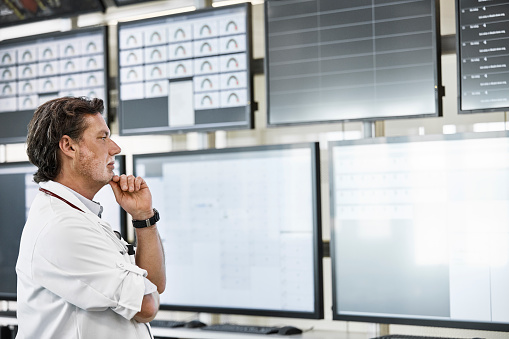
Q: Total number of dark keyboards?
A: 3